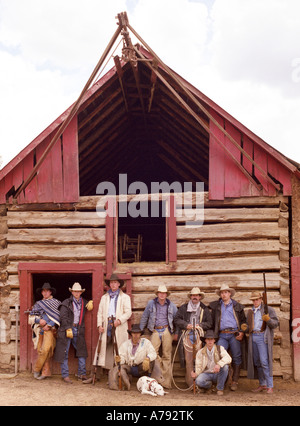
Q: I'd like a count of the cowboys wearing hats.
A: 9